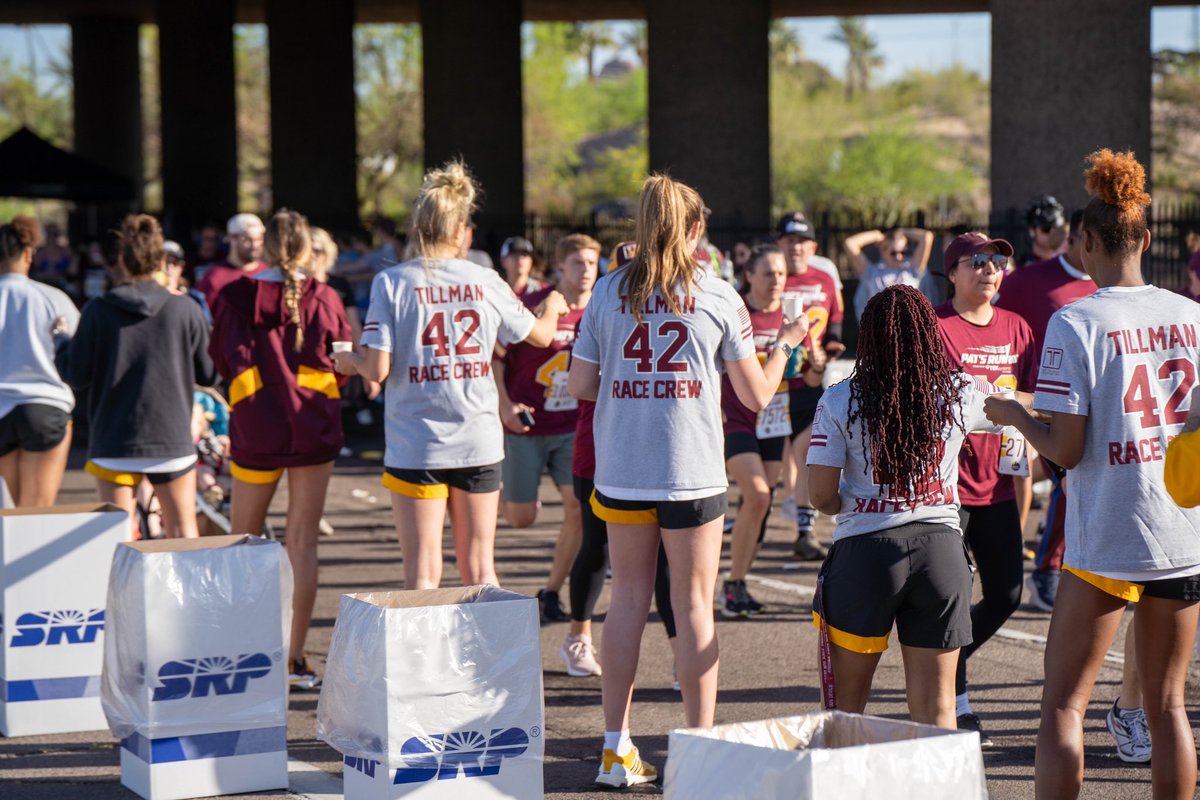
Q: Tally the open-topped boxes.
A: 4